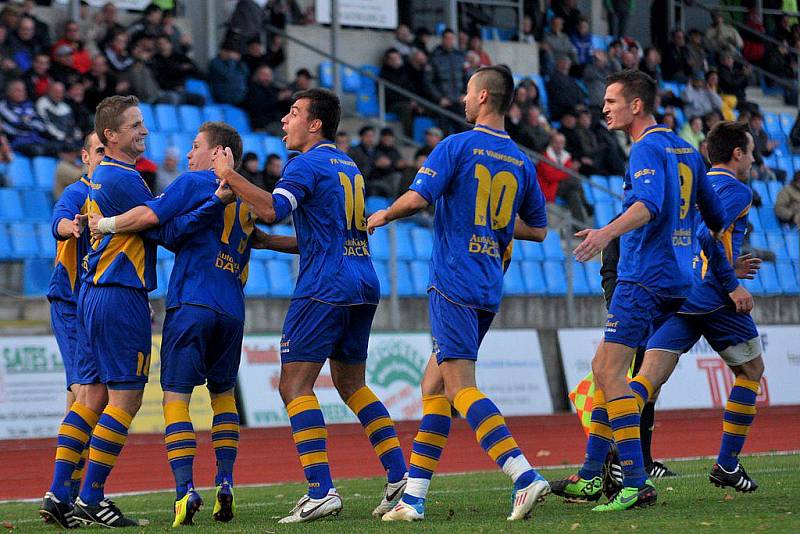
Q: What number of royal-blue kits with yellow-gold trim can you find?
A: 7